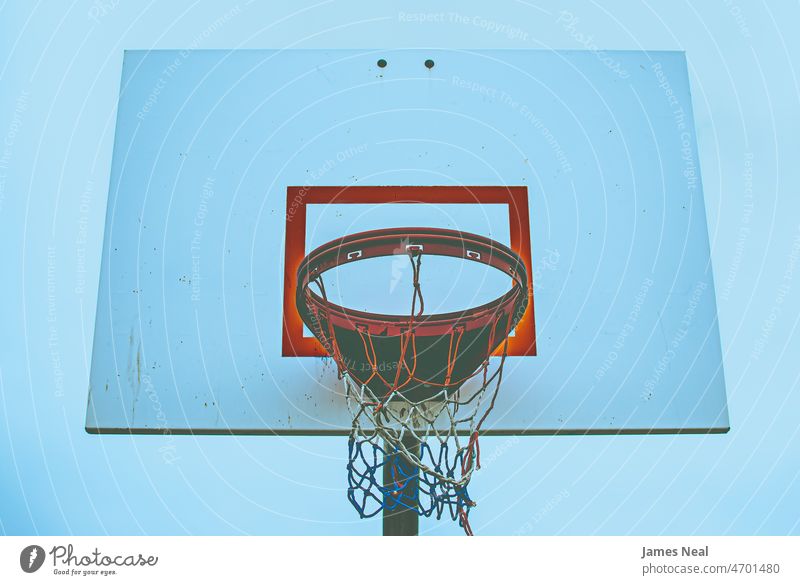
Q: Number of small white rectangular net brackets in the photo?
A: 3